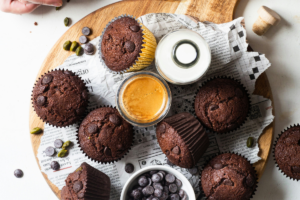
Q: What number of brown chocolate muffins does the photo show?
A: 8